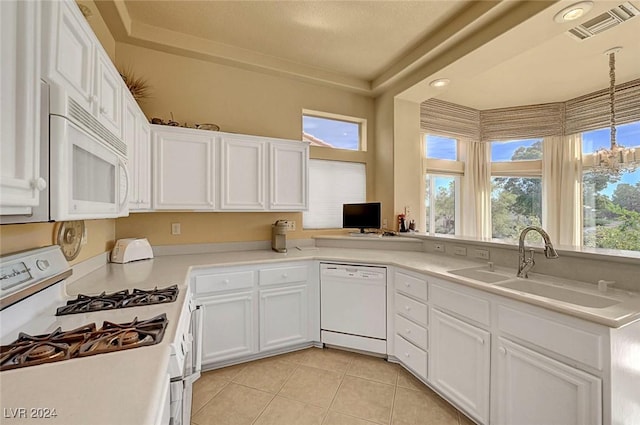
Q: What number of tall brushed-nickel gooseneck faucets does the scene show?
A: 1